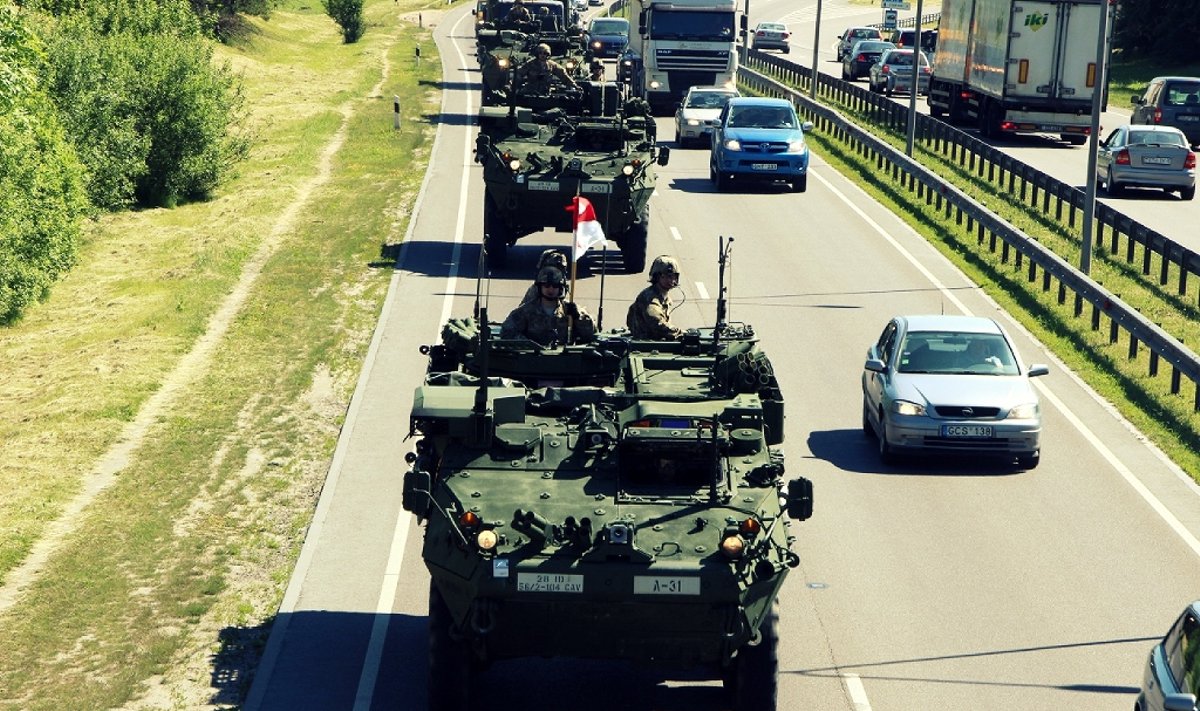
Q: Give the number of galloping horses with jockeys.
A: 0